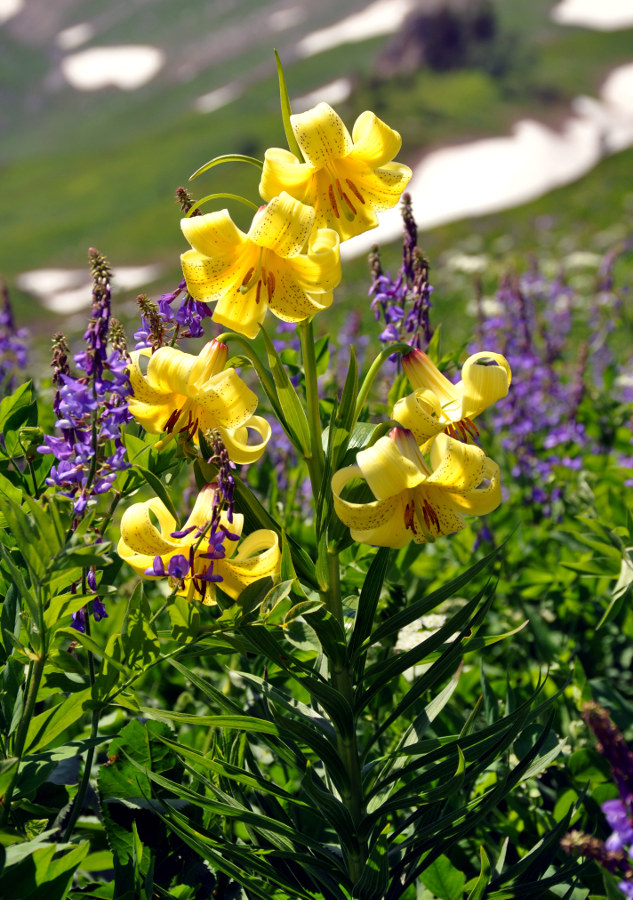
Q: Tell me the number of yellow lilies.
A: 6